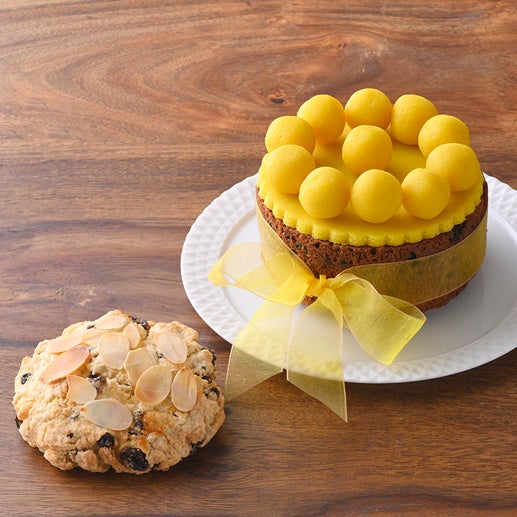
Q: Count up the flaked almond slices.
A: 12